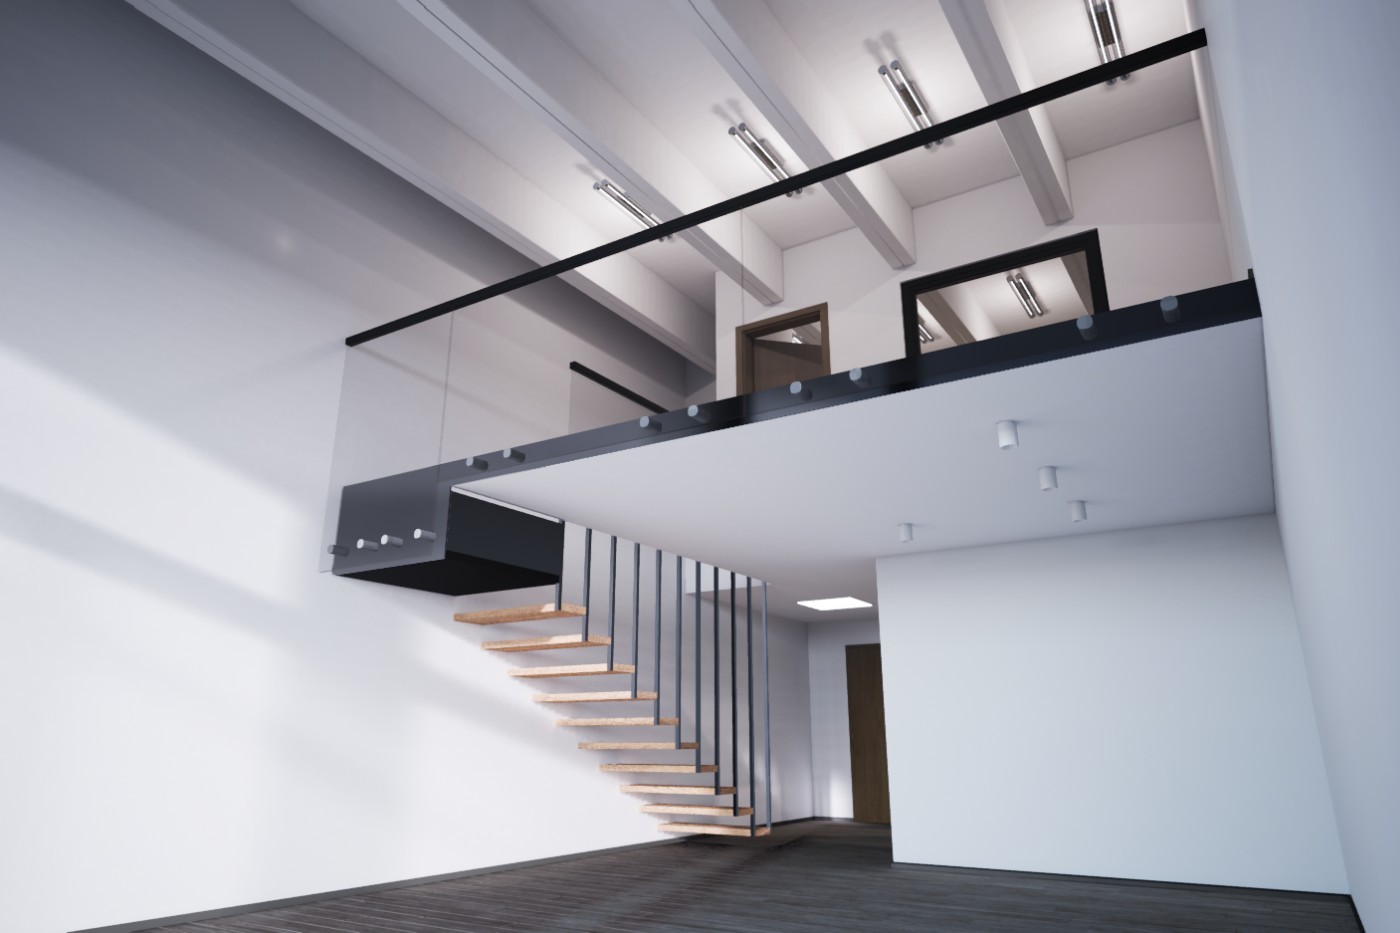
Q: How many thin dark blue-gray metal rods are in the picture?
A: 11